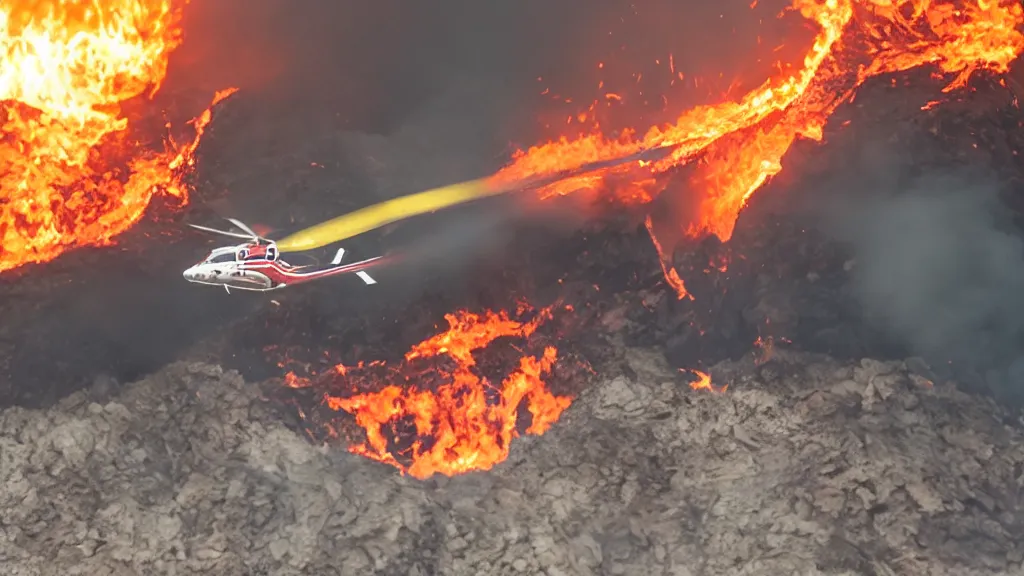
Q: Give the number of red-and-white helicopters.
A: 1